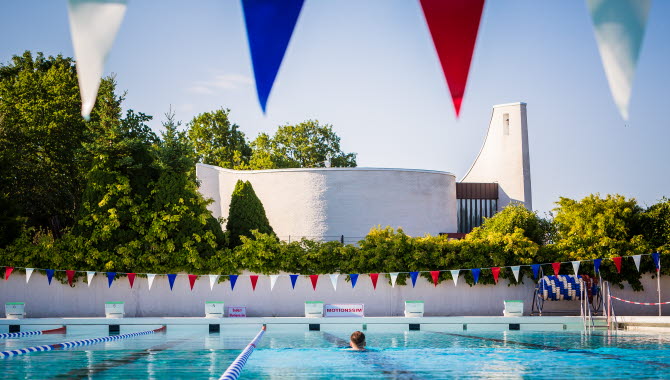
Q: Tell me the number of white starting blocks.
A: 6